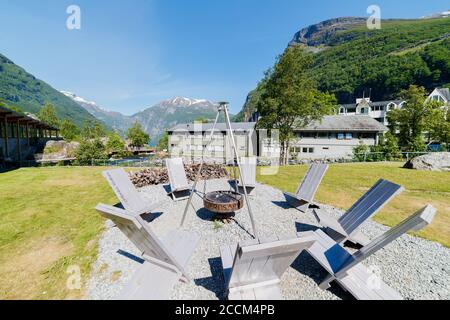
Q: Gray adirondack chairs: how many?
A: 8